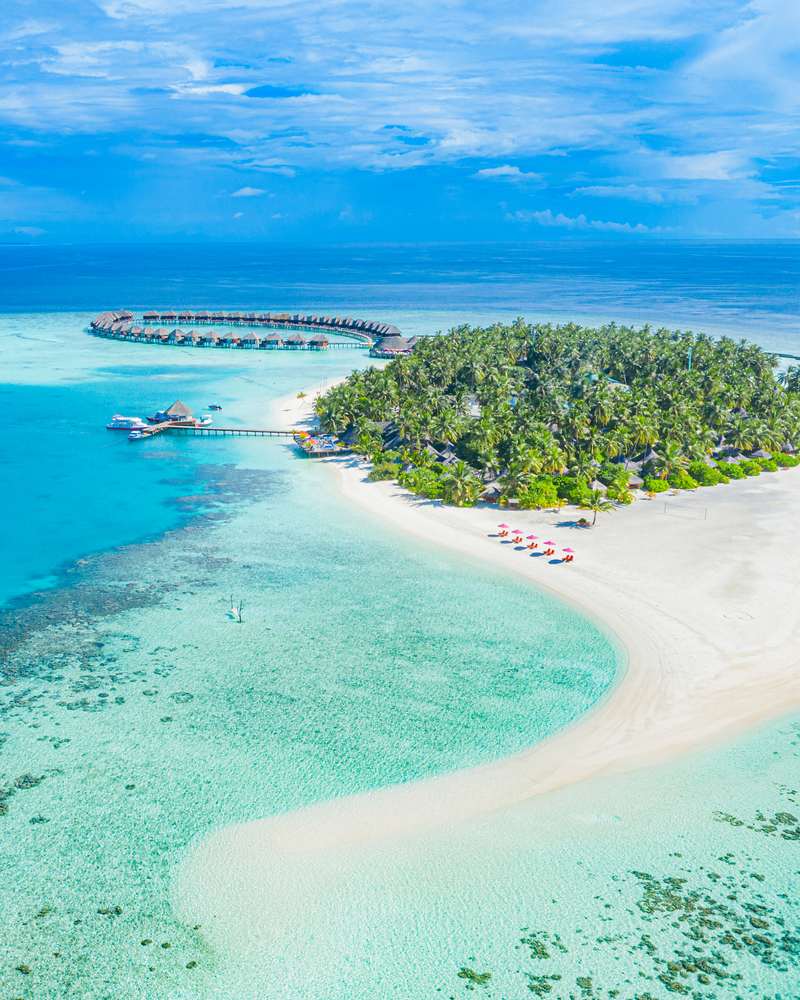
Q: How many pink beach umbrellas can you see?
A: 5